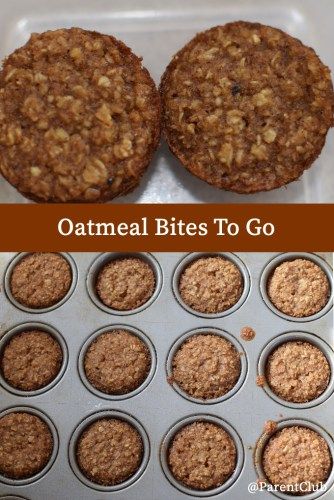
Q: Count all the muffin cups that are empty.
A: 0